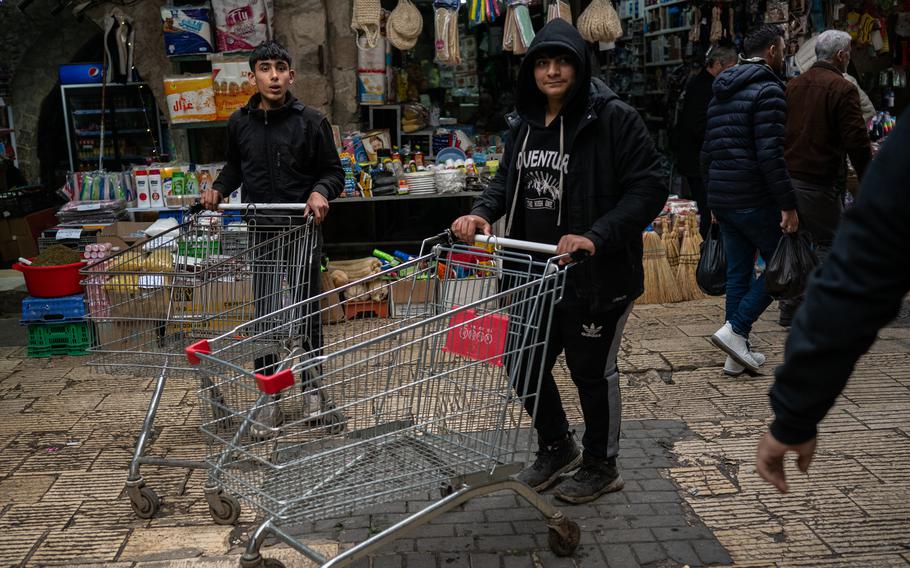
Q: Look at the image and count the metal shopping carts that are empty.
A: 2